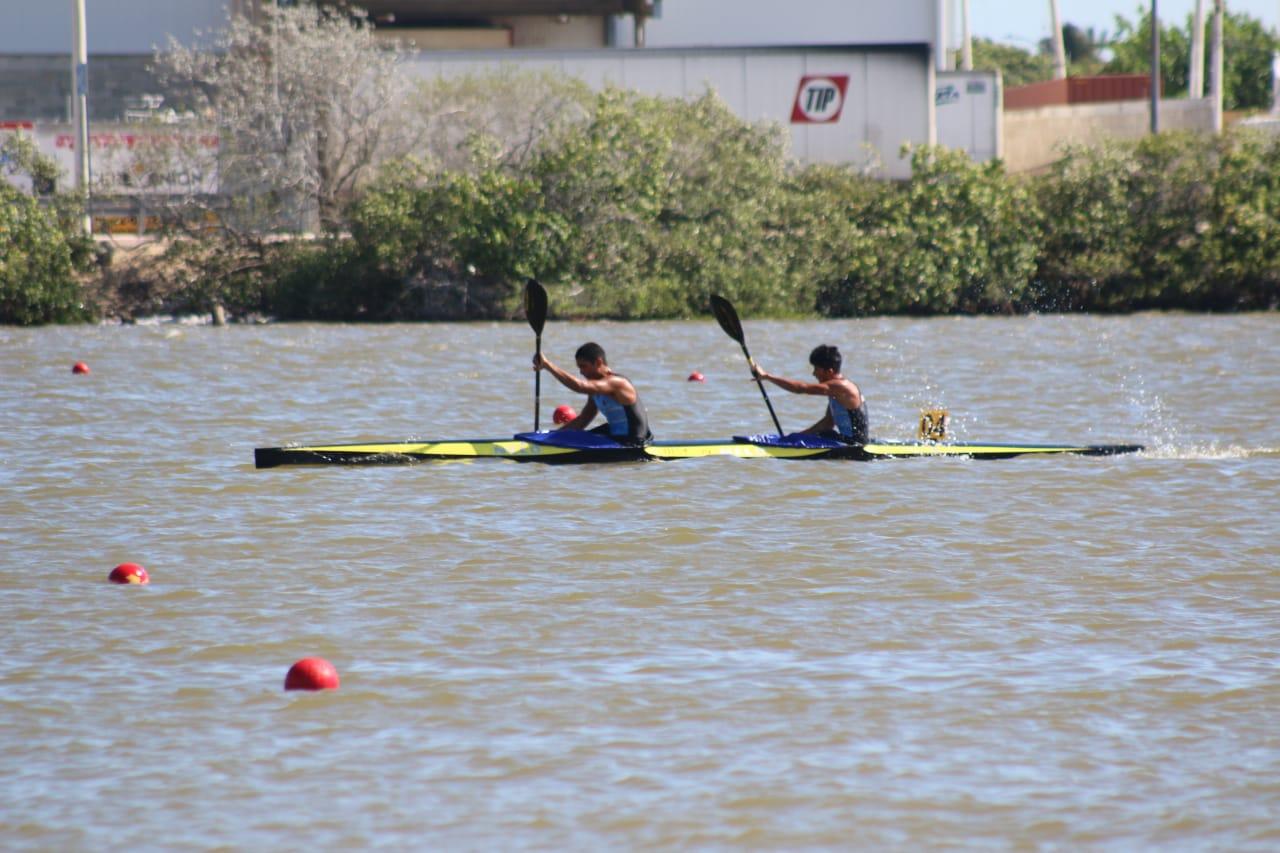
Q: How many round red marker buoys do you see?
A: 5